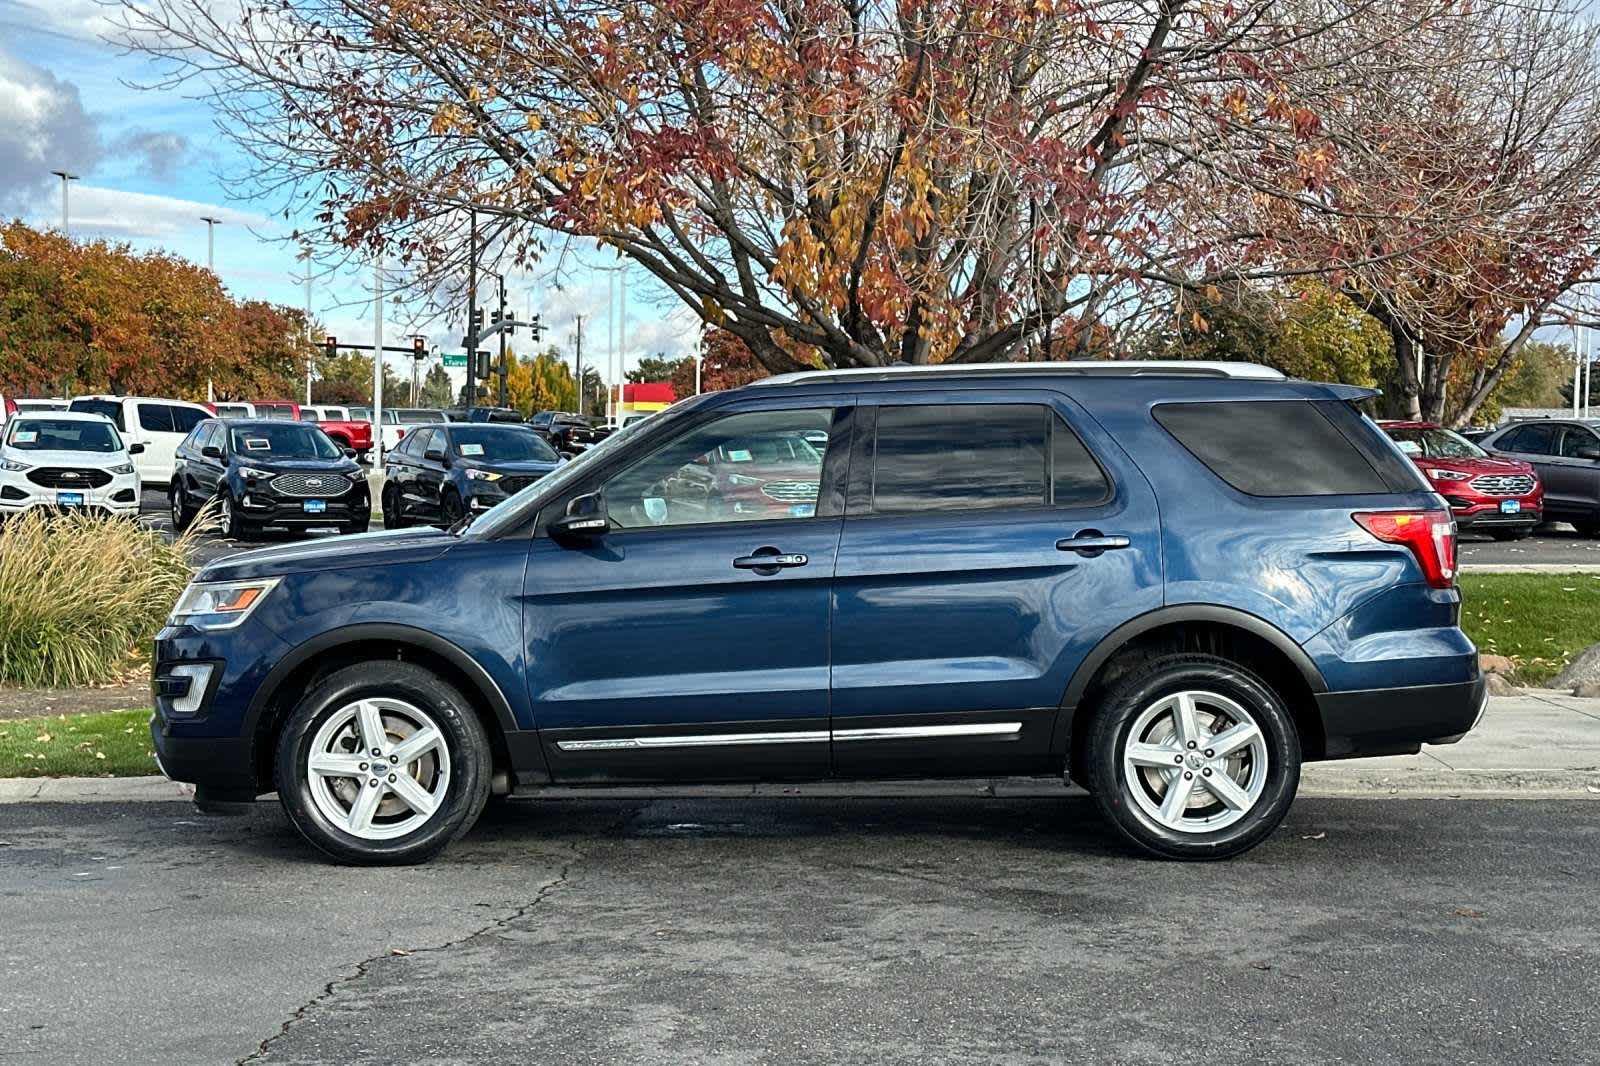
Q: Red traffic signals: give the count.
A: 2